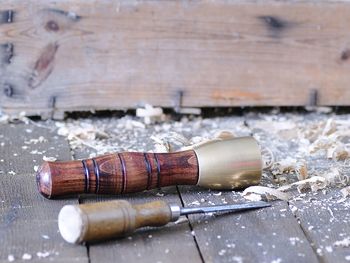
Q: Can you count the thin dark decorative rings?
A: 5